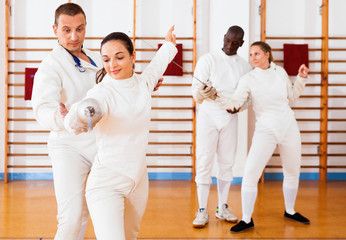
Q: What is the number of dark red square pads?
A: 3